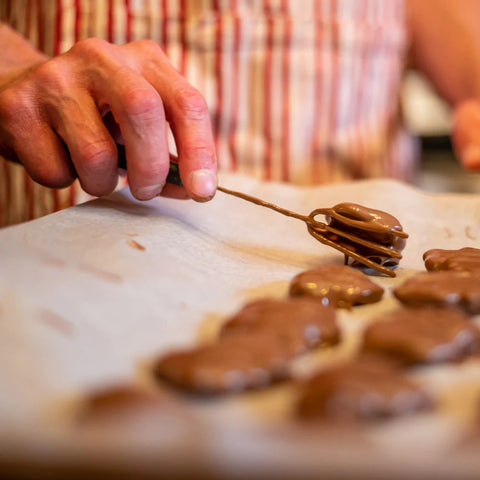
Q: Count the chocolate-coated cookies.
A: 9